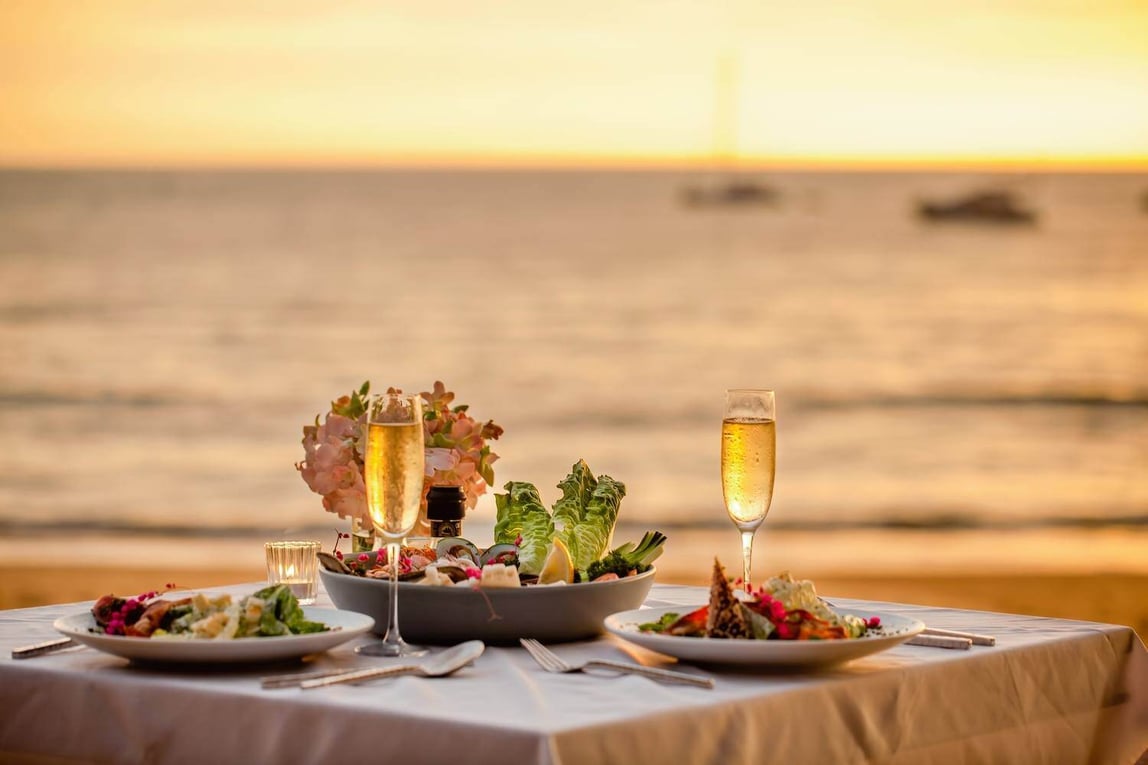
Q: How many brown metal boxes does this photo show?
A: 0